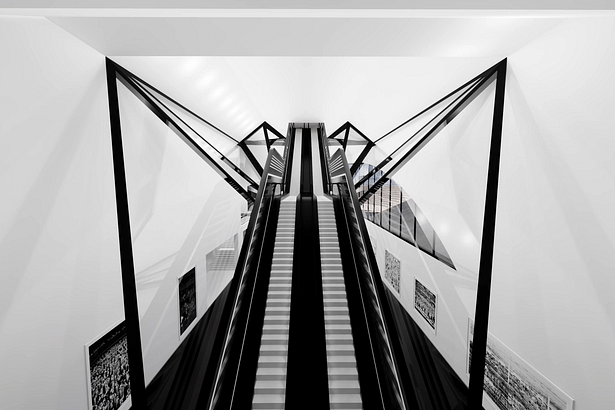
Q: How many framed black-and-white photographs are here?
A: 5